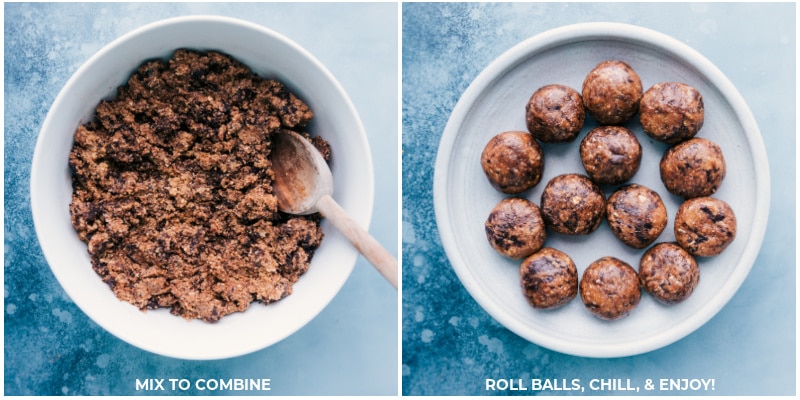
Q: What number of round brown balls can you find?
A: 13